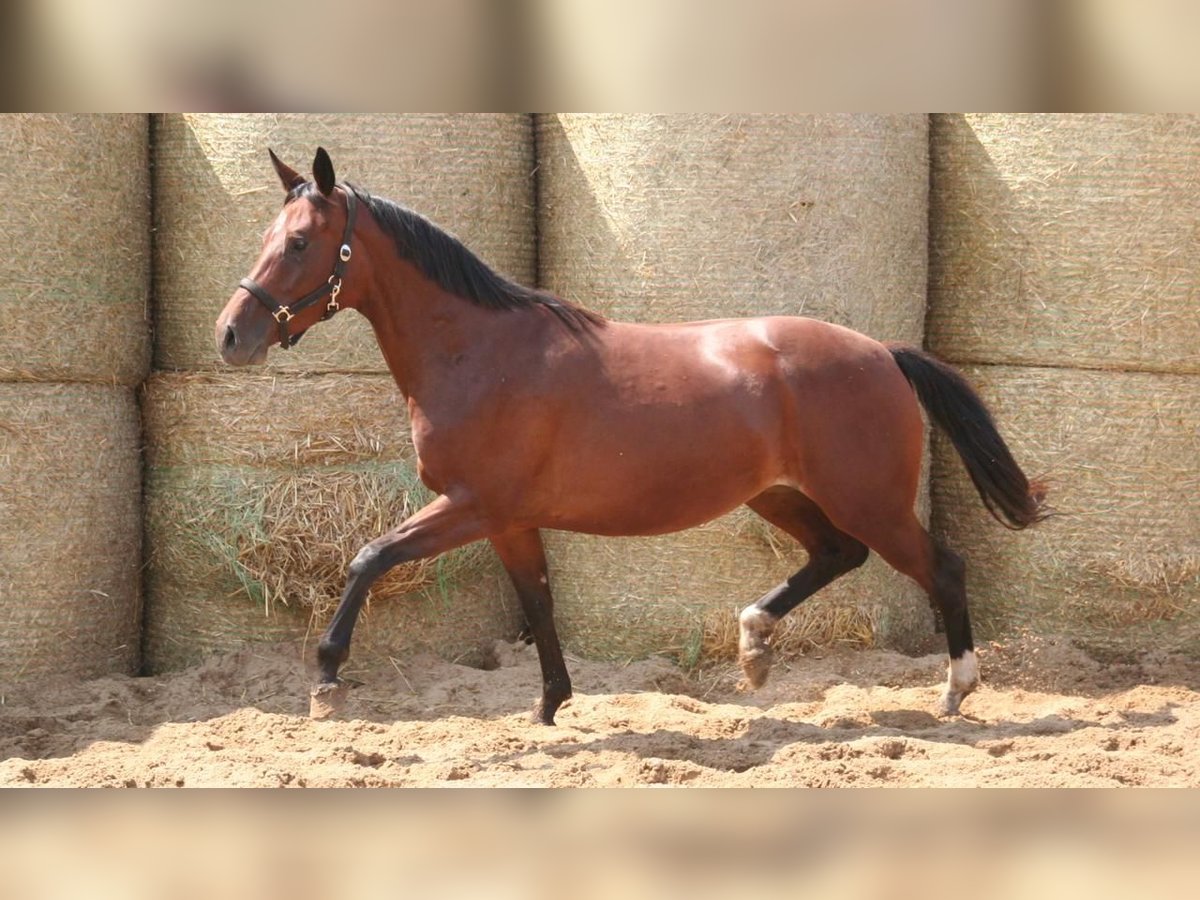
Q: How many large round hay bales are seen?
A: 8